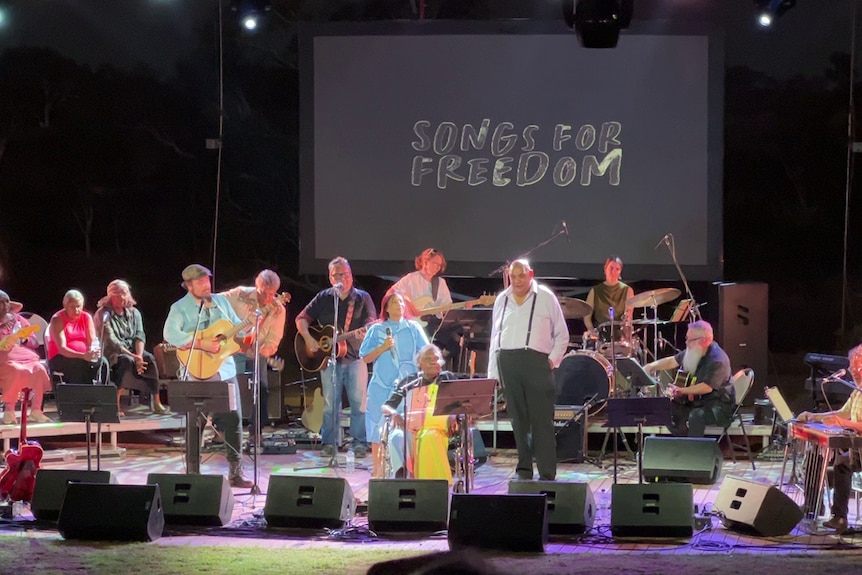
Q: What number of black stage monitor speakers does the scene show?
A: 10